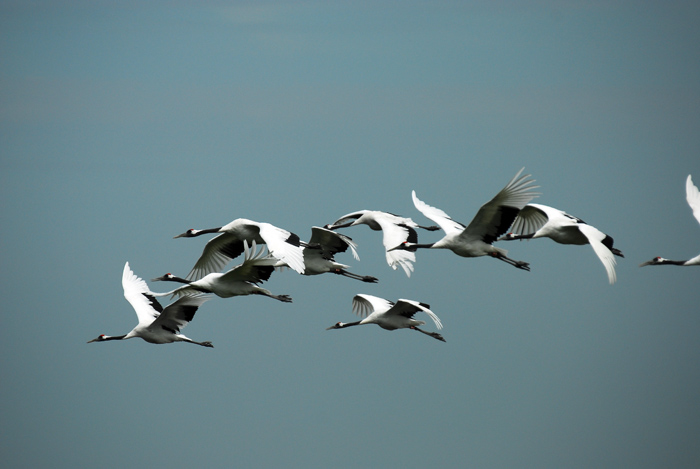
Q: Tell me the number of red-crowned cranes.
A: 9